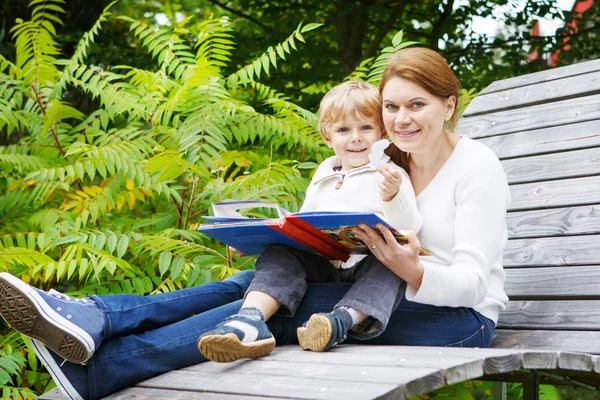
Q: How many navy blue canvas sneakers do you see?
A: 2